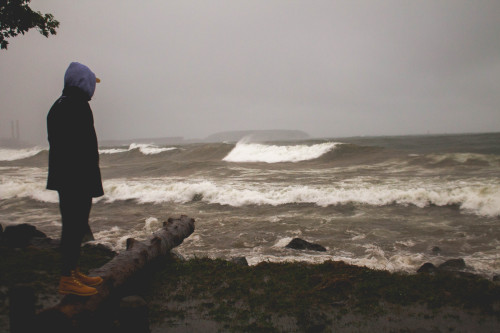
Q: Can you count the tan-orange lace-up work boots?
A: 2